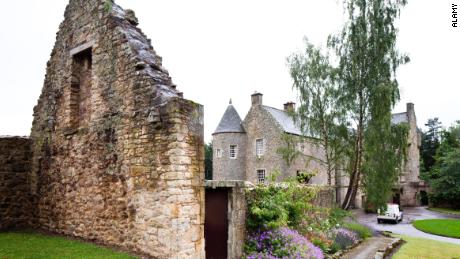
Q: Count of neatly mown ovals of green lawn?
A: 1